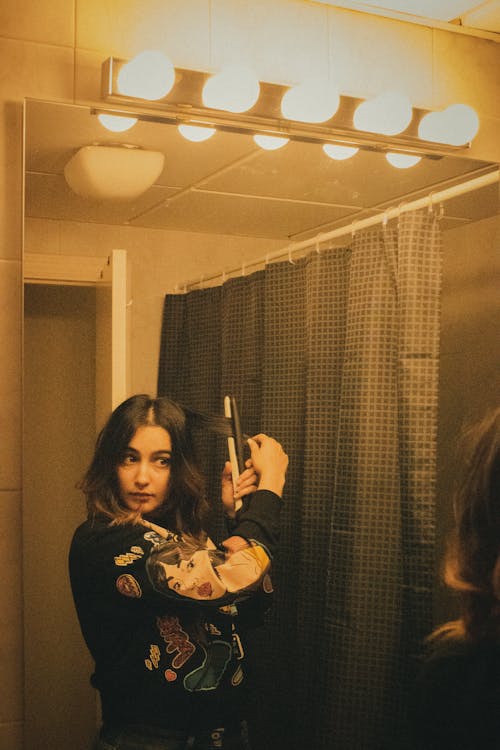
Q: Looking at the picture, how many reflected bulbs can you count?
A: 5